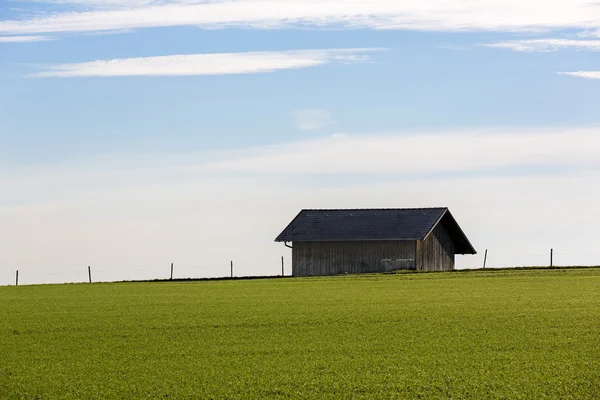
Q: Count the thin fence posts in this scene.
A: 7